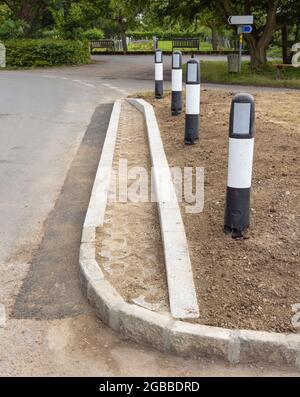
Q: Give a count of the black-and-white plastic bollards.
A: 4